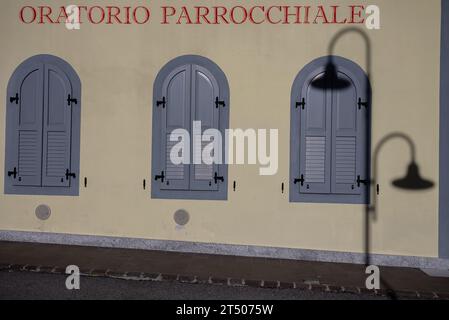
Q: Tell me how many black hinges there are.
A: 12